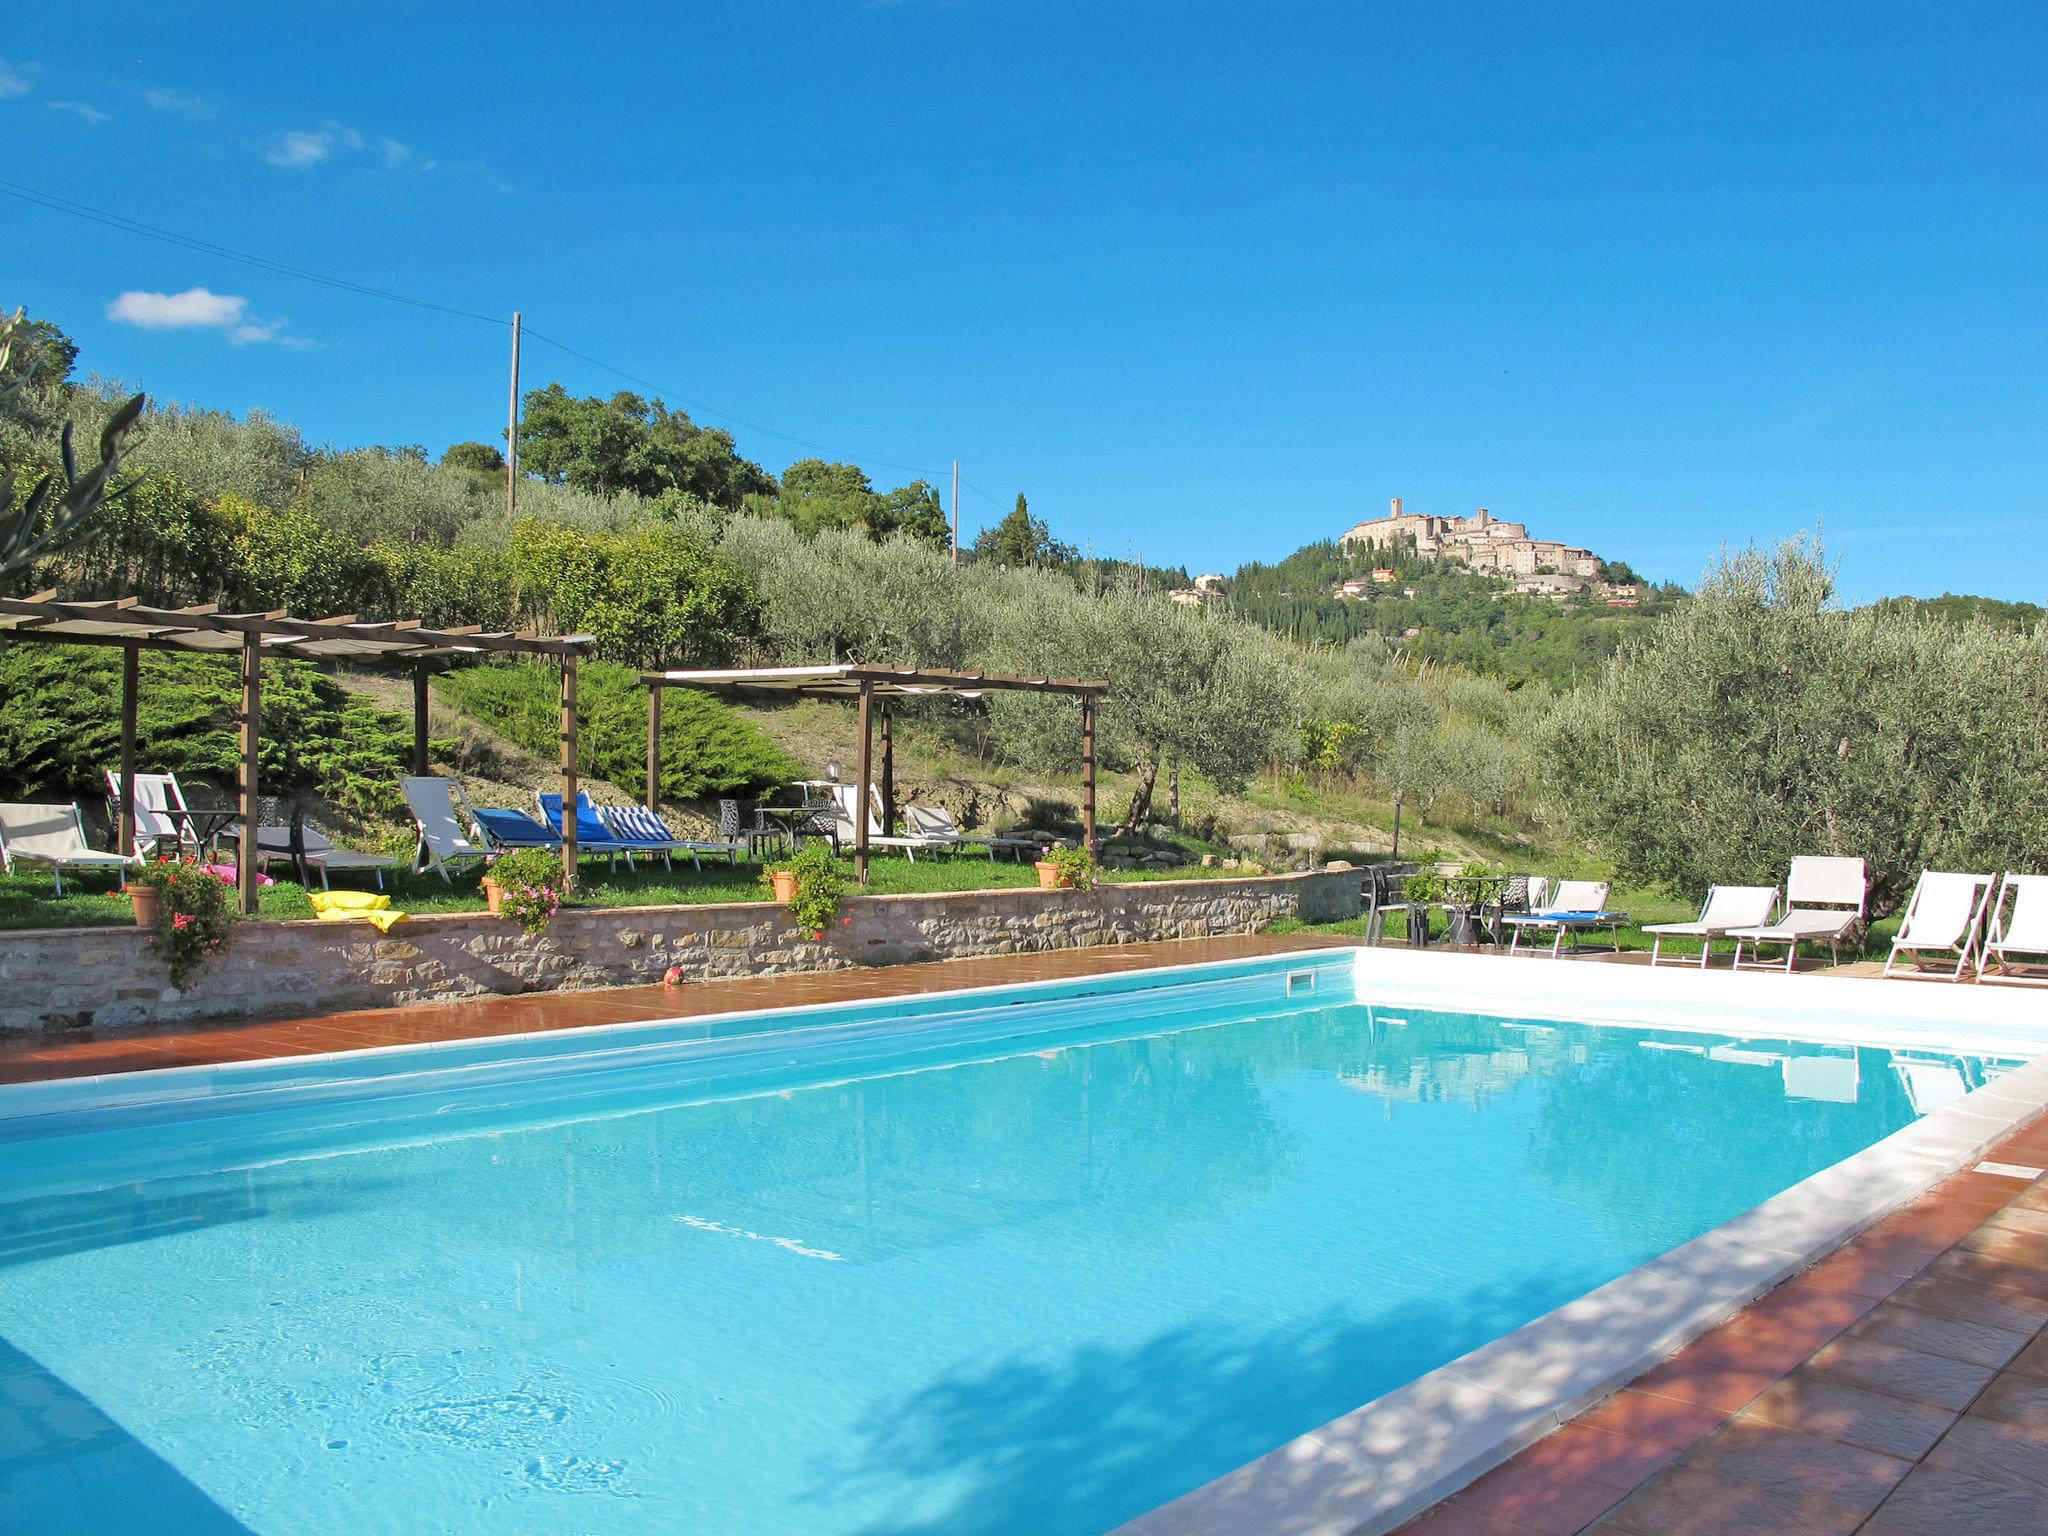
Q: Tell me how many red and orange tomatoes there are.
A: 0